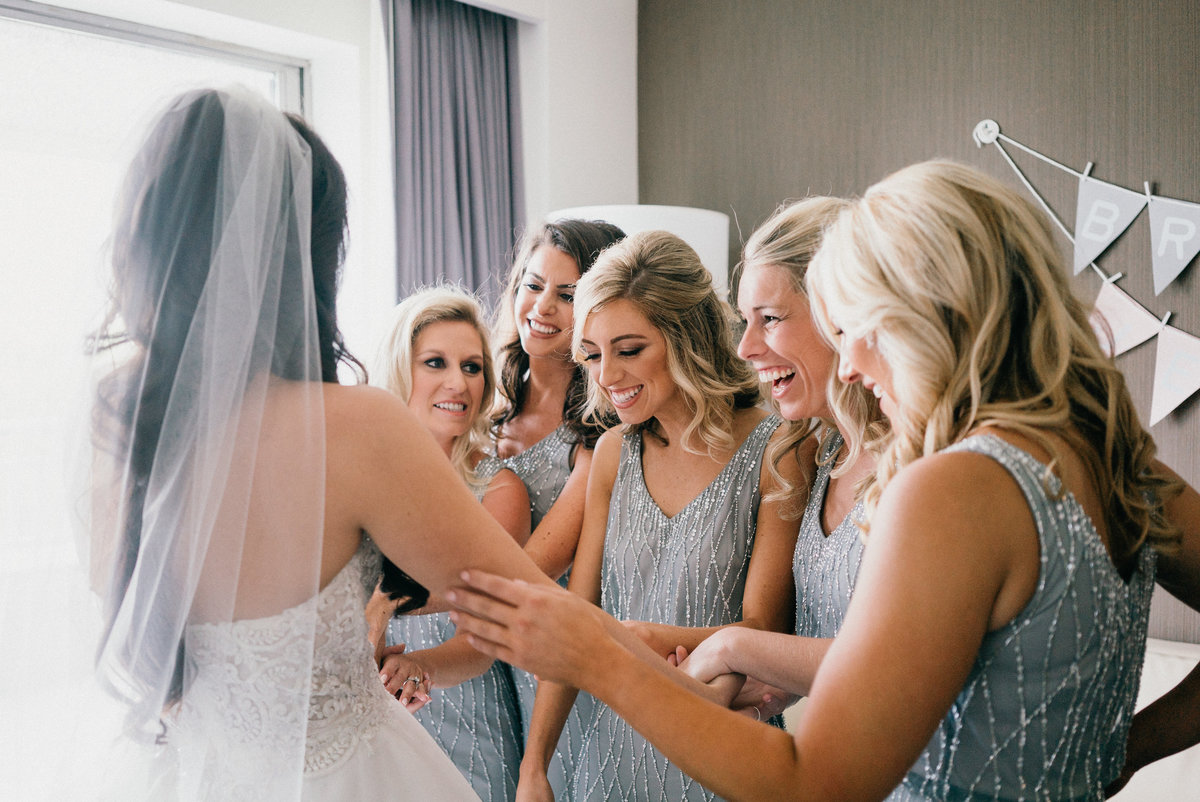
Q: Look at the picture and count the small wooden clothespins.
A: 4